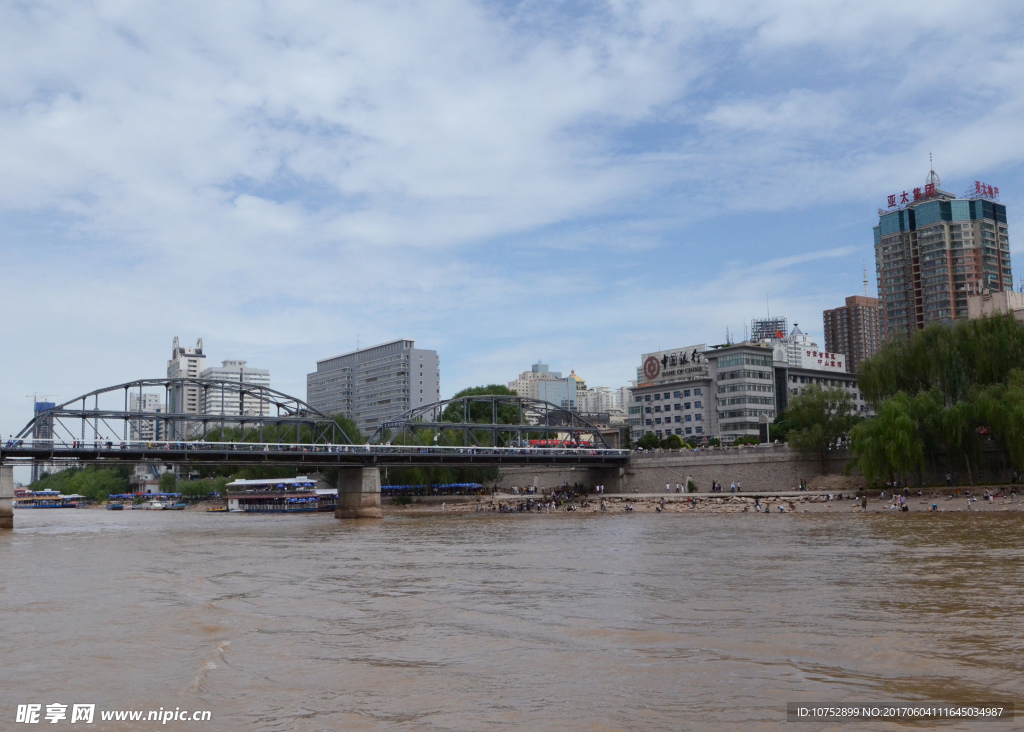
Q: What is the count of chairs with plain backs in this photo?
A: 0